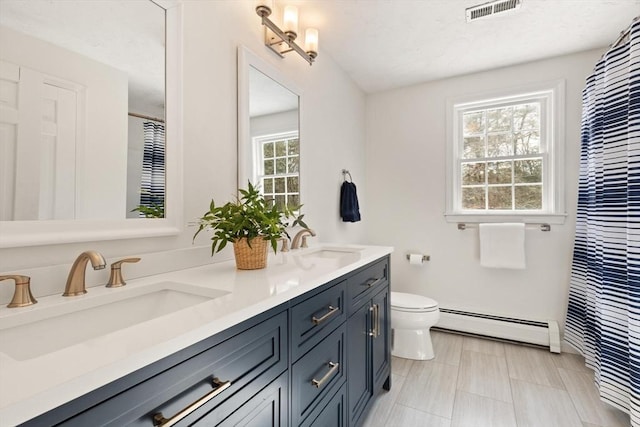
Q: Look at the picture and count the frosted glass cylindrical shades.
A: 3